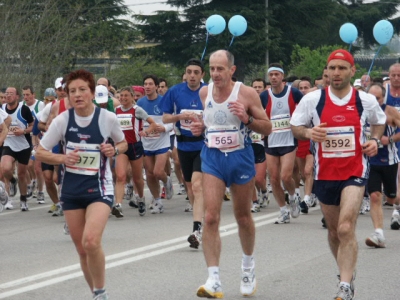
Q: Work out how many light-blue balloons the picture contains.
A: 4